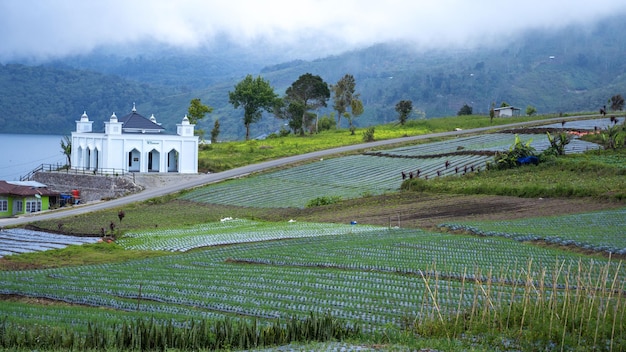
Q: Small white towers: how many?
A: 4